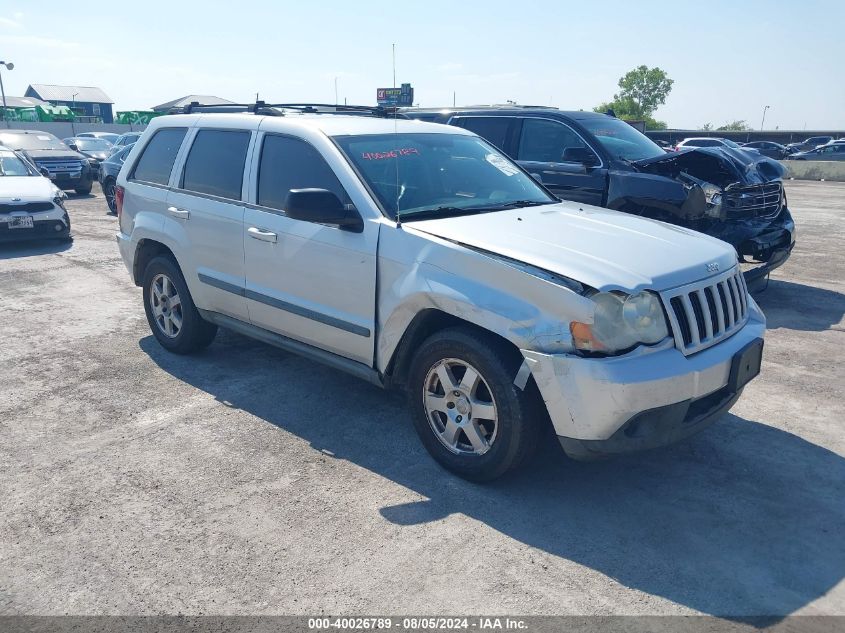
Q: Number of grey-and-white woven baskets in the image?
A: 0